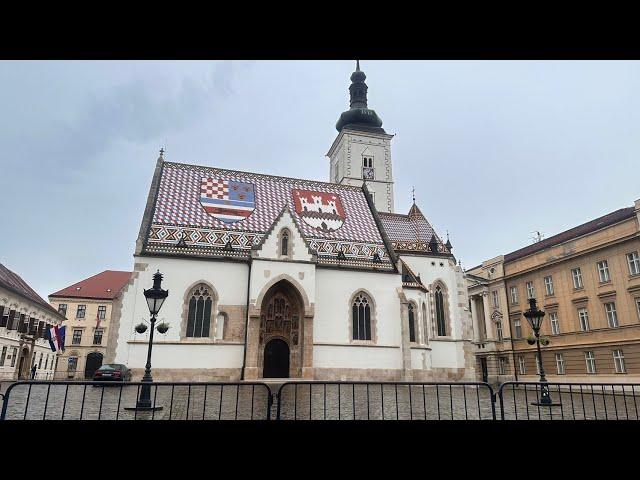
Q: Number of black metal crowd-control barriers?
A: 3